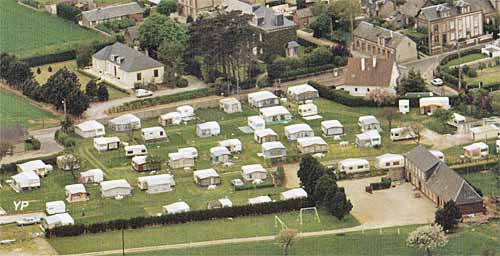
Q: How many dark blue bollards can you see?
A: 0